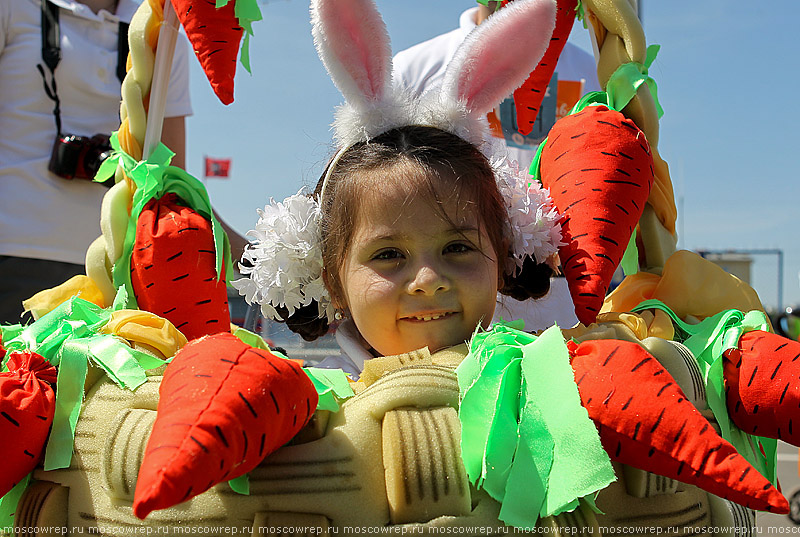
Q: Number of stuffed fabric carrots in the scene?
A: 8